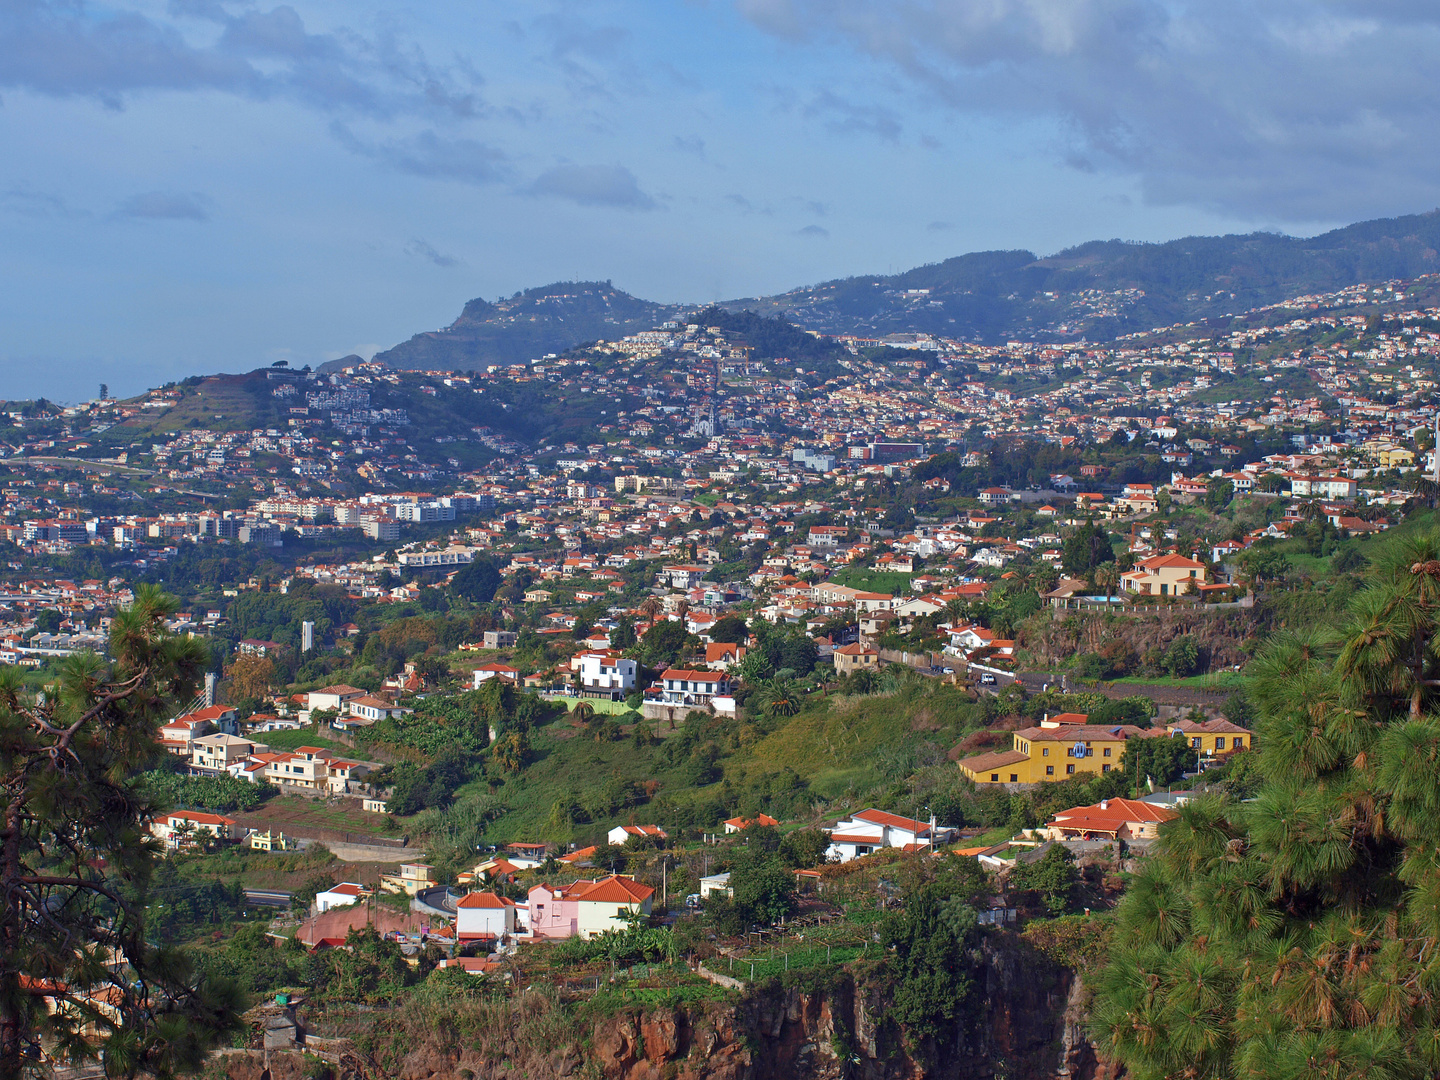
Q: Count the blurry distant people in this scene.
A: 0